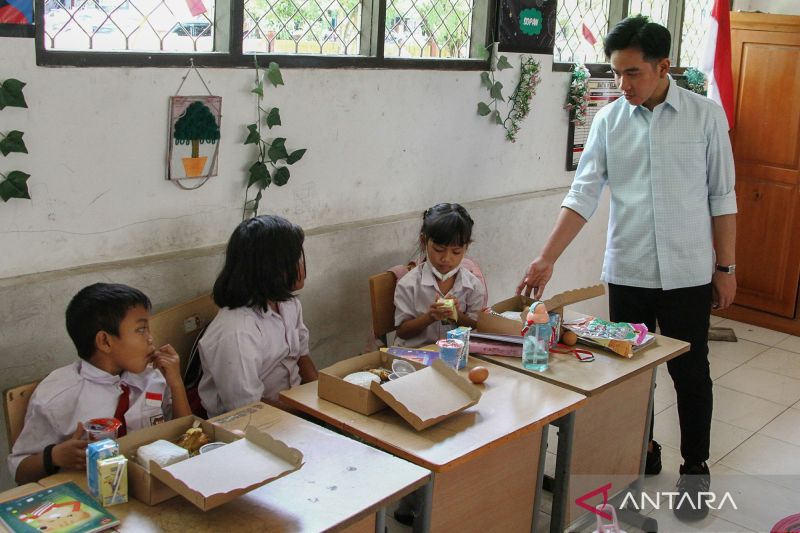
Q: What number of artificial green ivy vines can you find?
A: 3